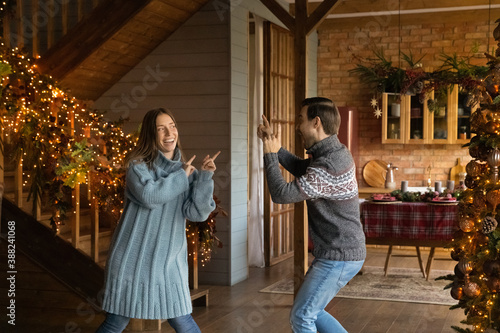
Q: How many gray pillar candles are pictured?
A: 3